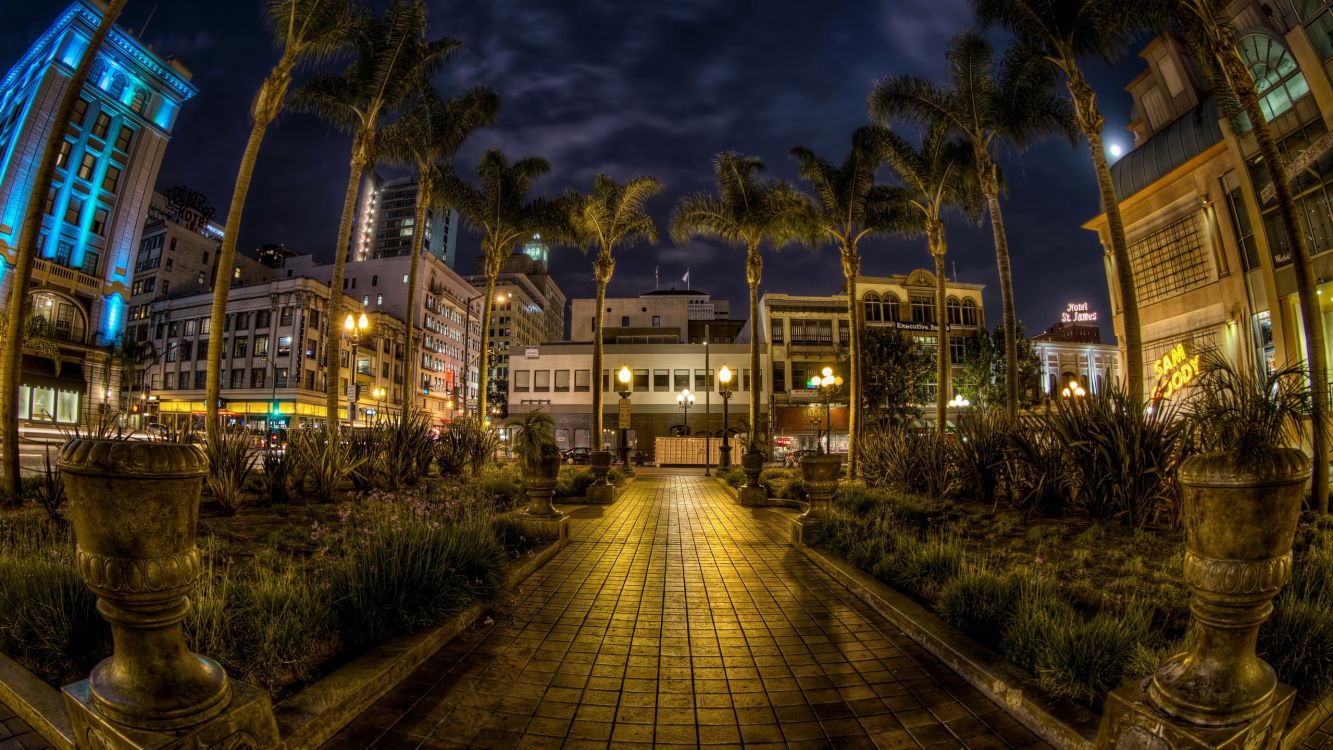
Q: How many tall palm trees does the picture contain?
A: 12